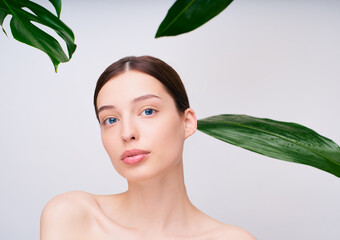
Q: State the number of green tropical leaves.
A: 3